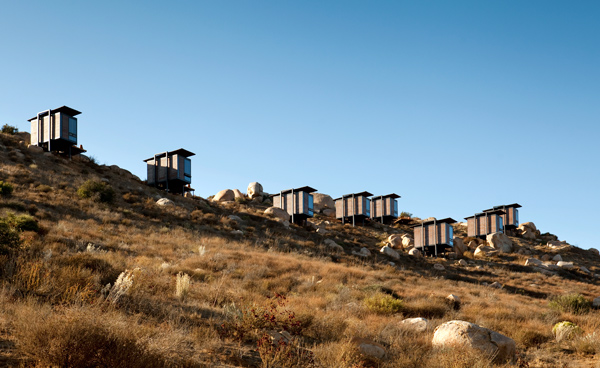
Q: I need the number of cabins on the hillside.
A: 8